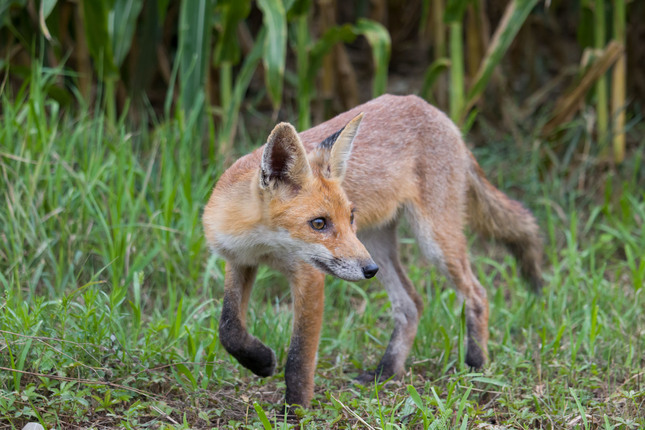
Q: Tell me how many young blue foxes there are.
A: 0